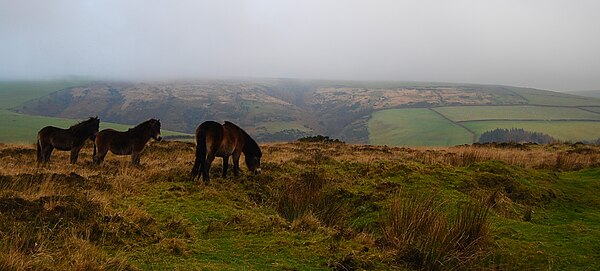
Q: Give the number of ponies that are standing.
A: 3